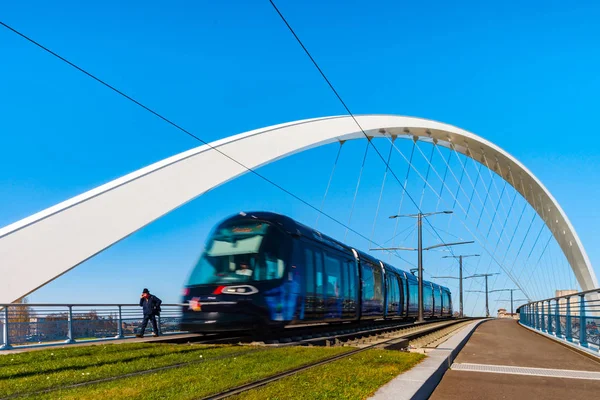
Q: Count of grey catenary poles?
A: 4